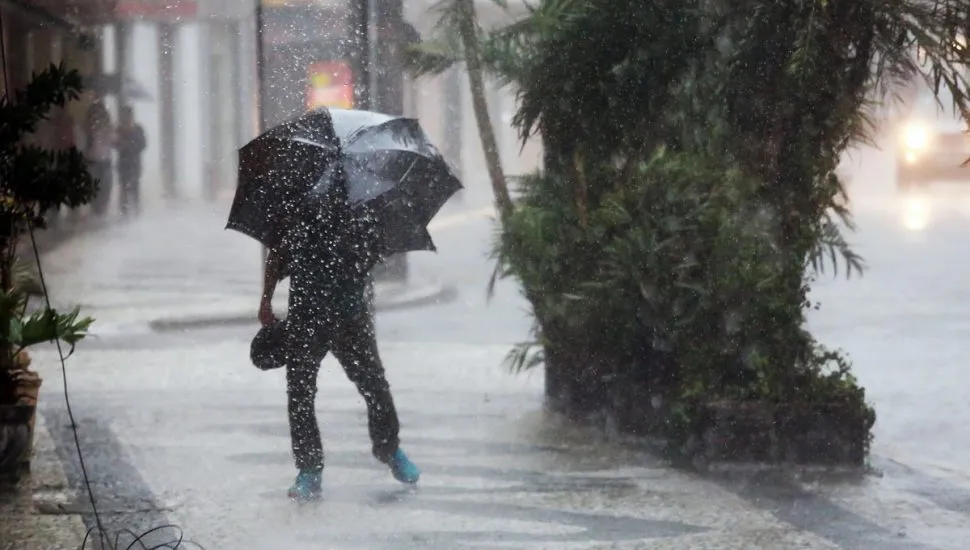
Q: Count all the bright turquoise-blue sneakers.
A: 2